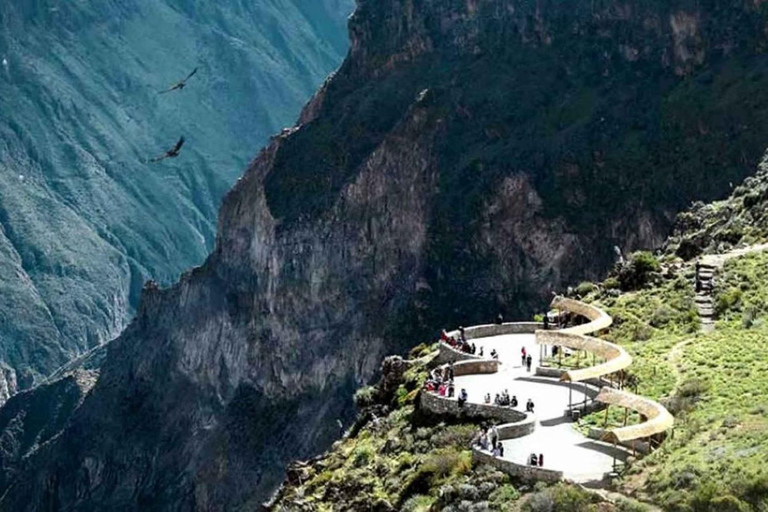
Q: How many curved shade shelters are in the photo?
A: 3